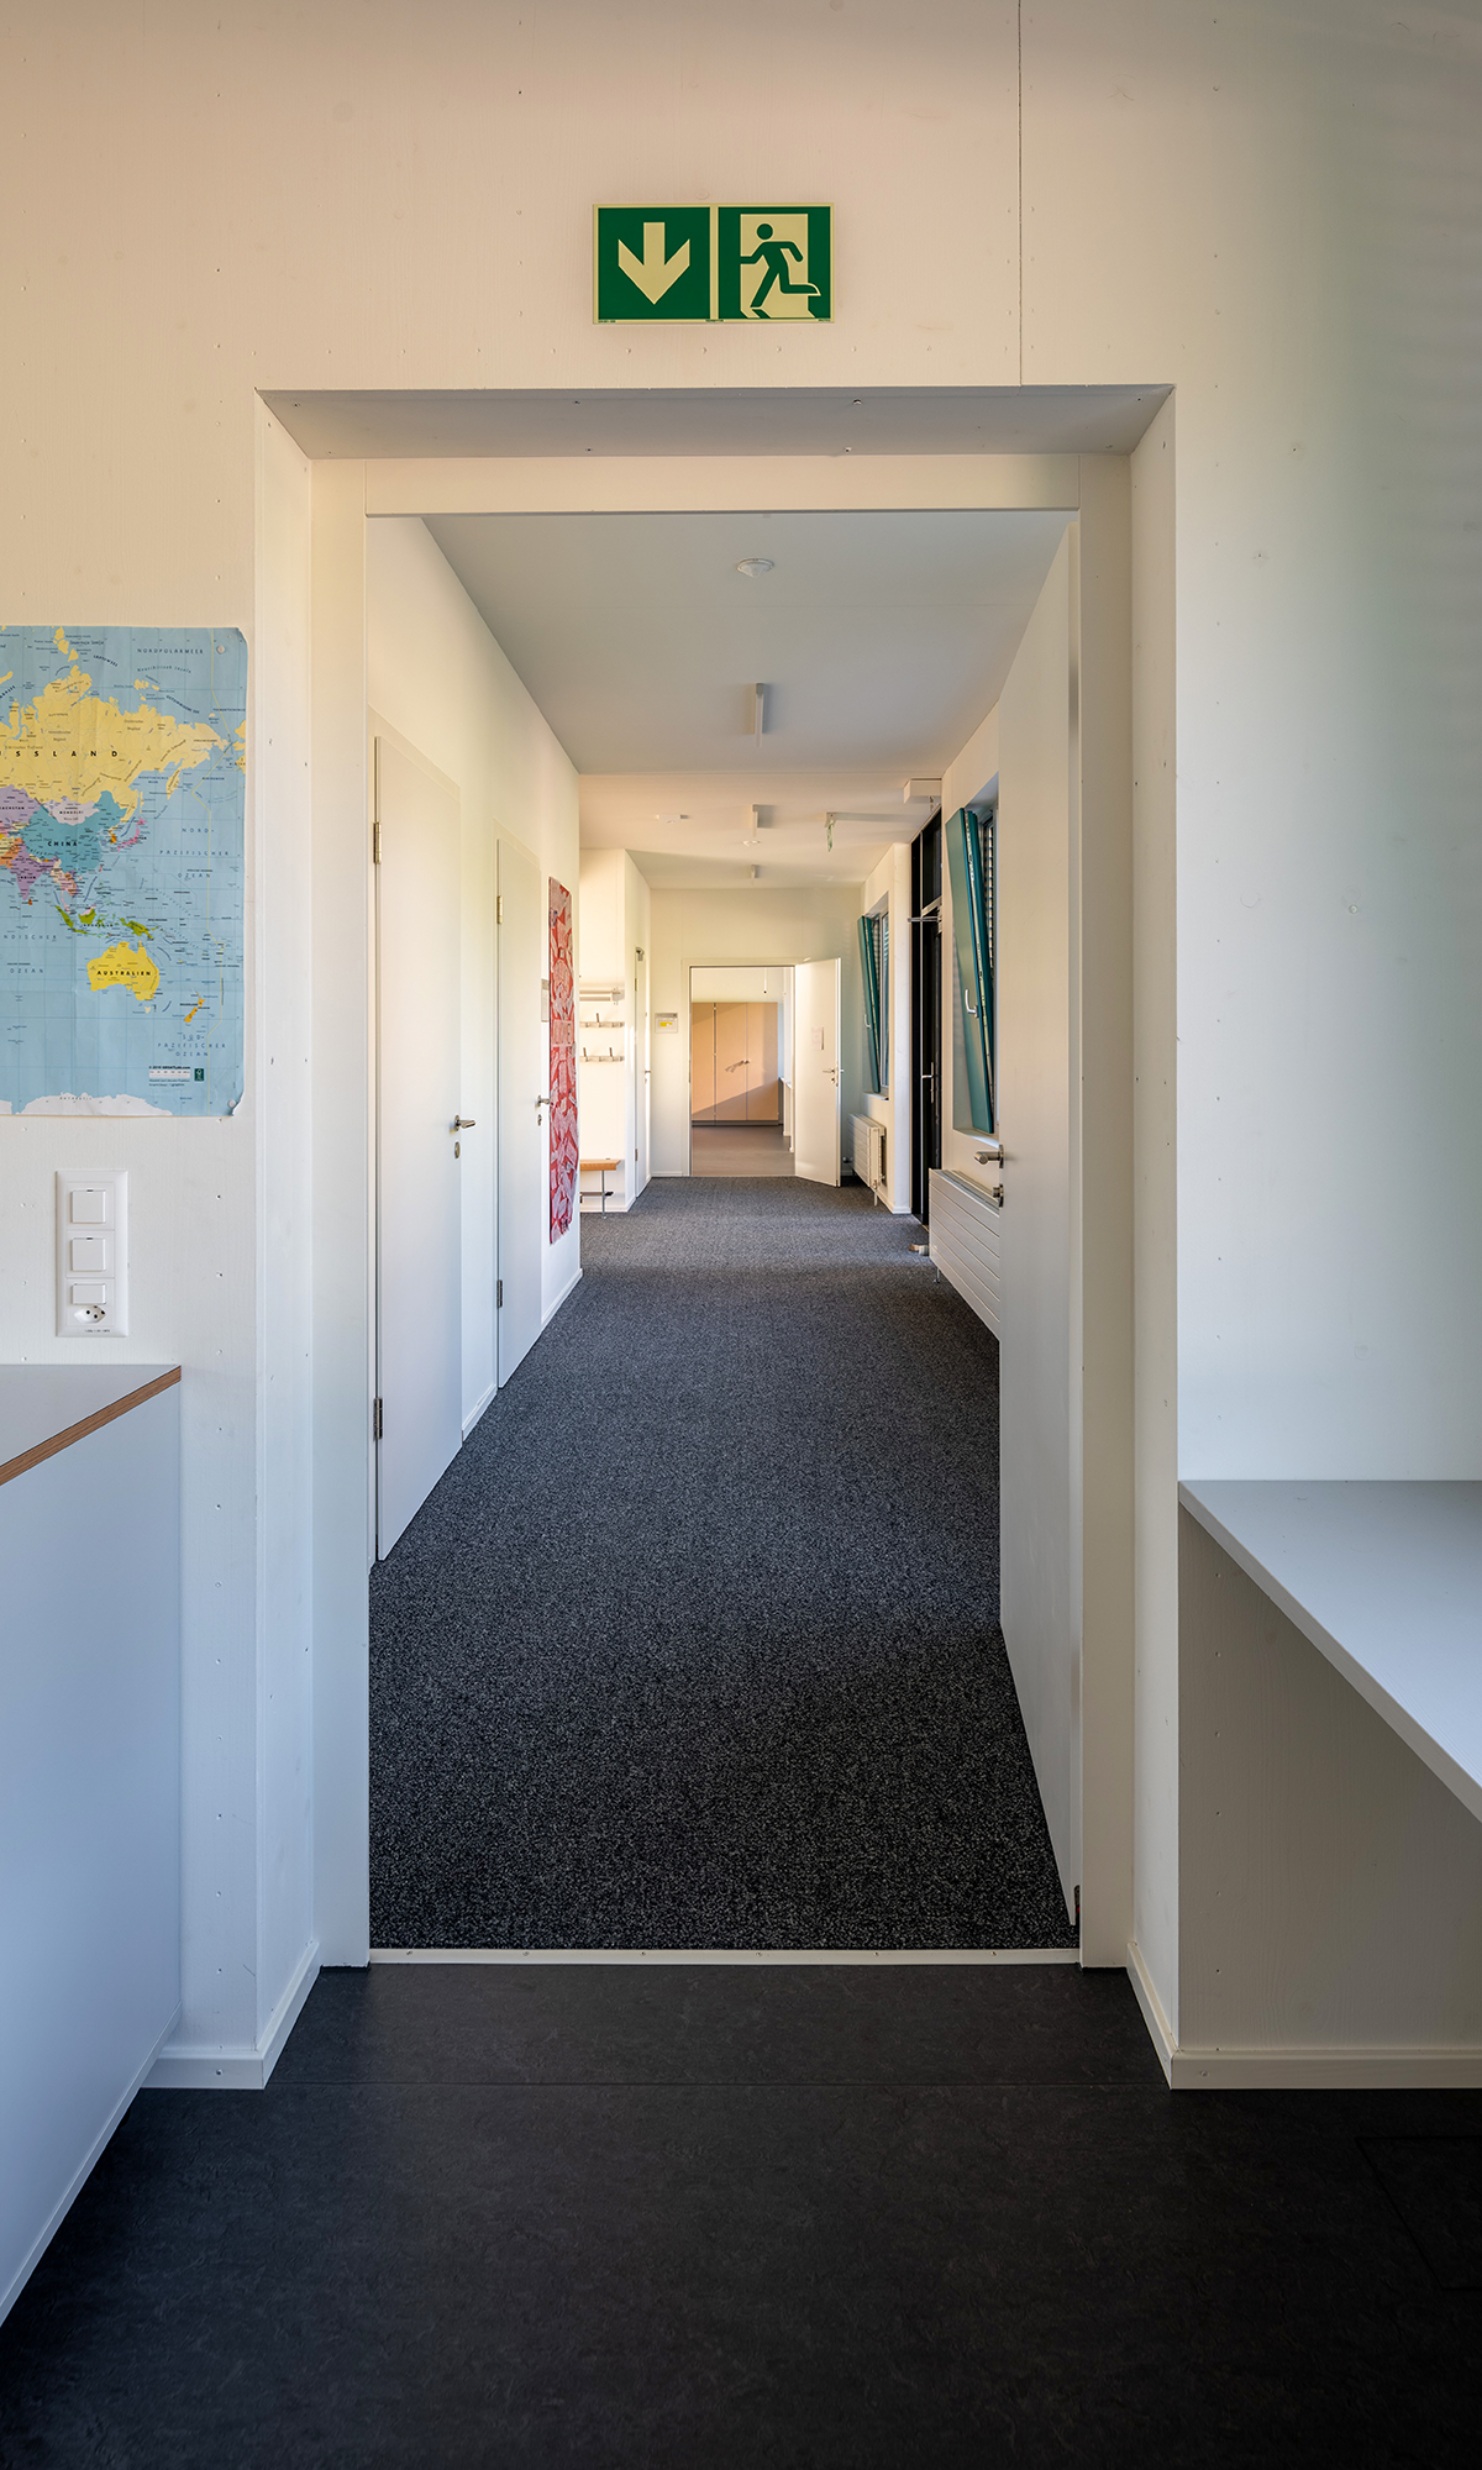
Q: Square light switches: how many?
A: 2